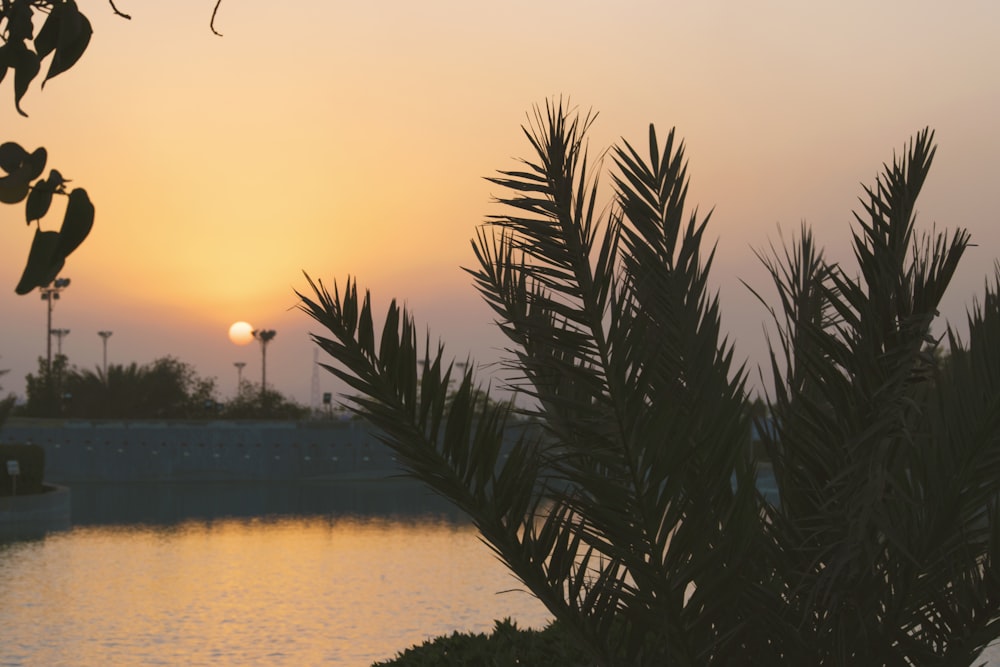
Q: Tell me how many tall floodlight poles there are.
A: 5